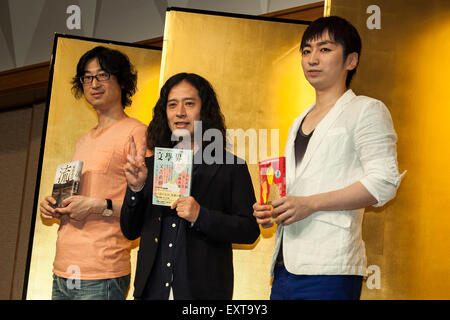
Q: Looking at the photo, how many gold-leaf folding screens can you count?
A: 3